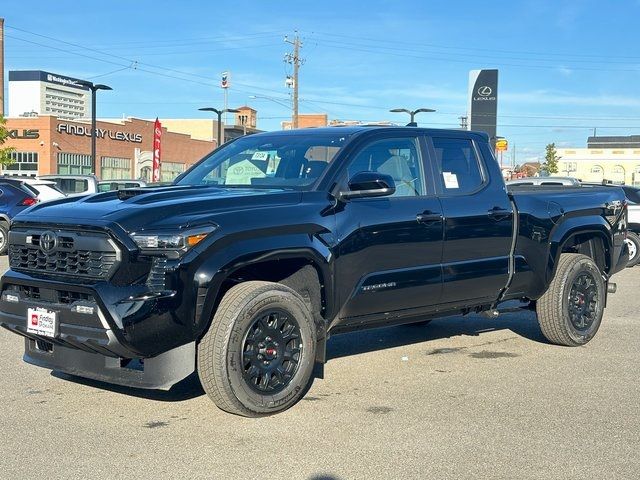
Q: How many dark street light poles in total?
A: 3